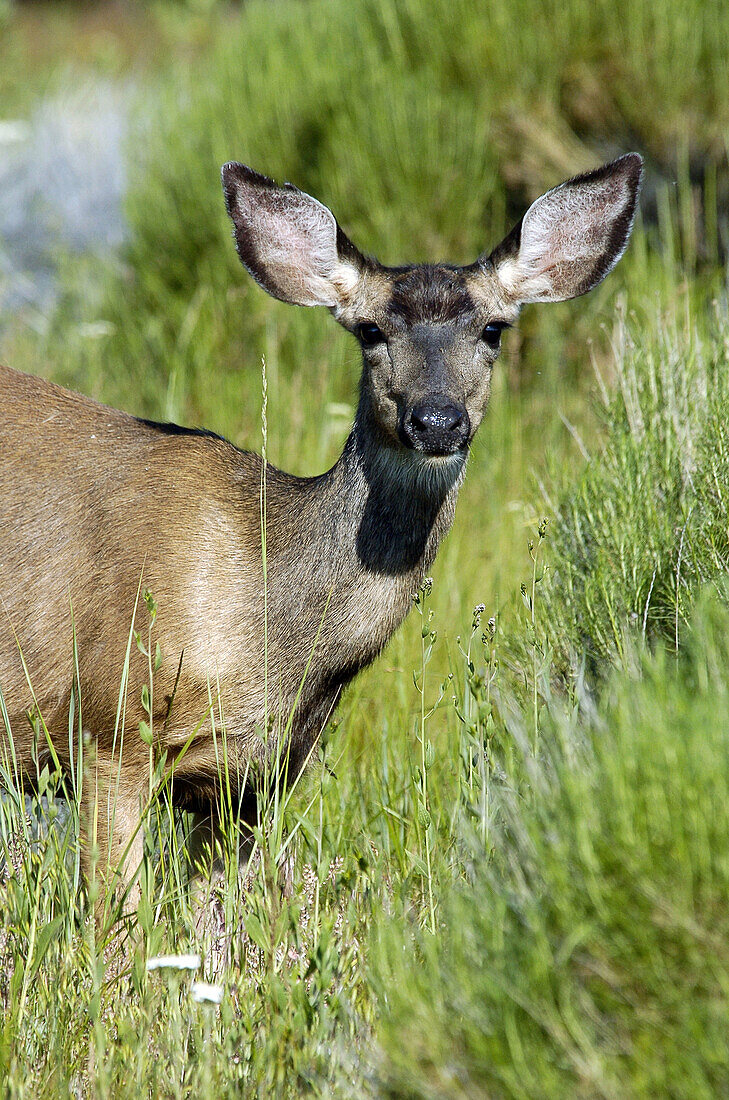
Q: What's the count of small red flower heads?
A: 0